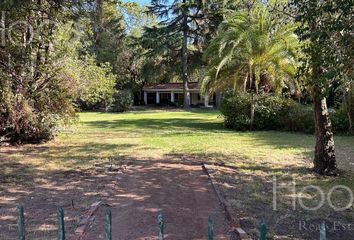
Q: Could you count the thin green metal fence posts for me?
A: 7